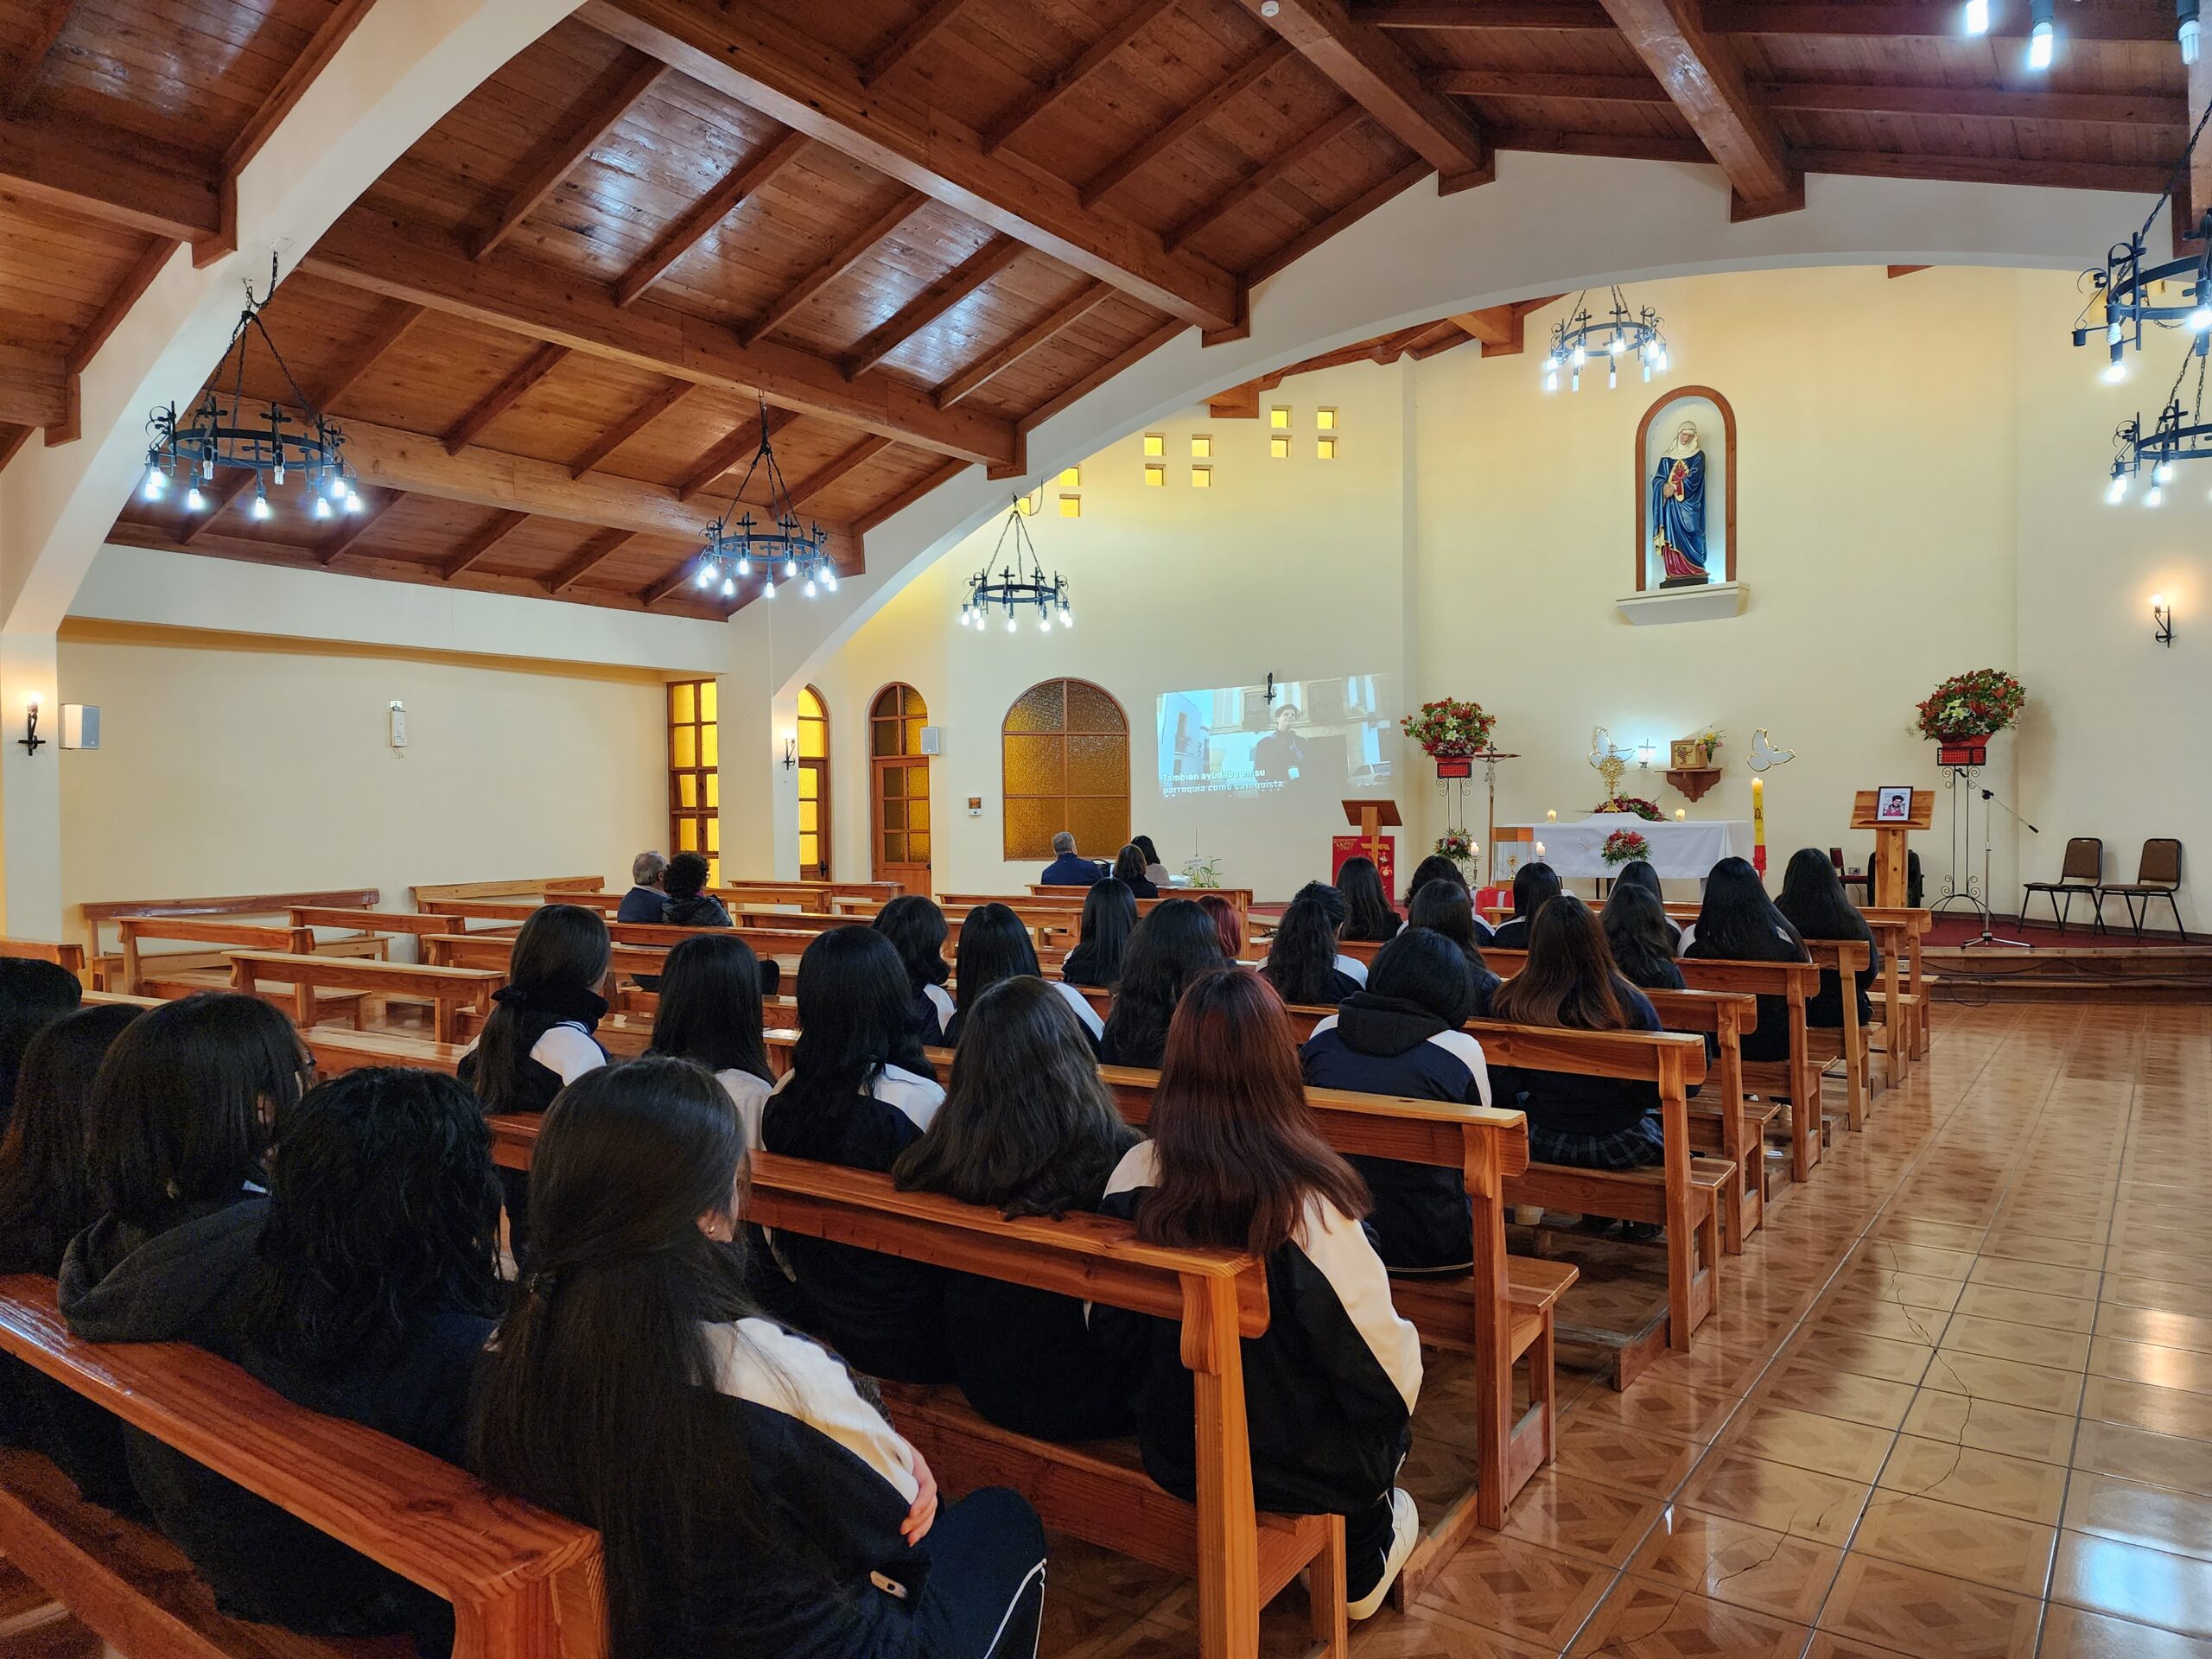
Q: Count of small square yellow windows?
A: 11